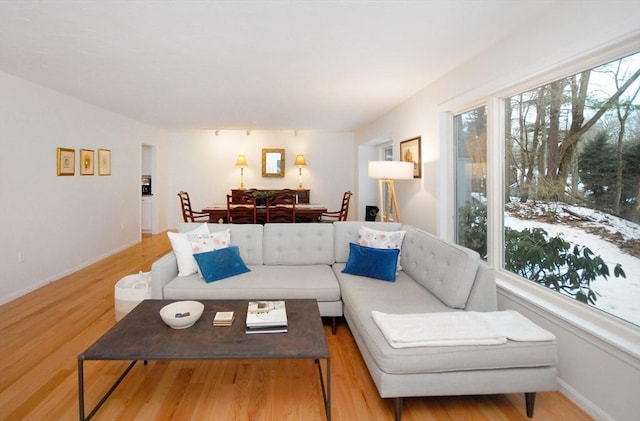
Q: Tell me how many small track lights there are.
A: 3